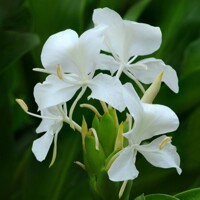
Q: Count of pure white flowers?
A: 4